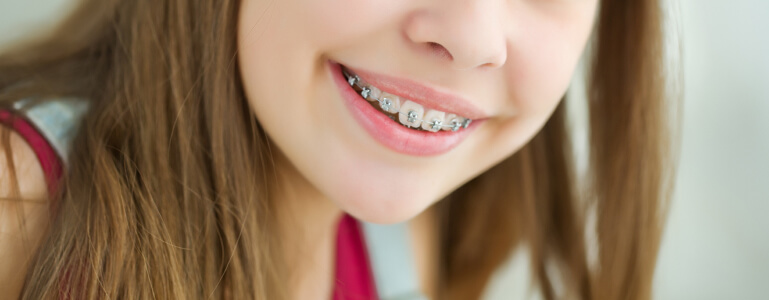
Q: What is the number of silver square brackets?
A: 7